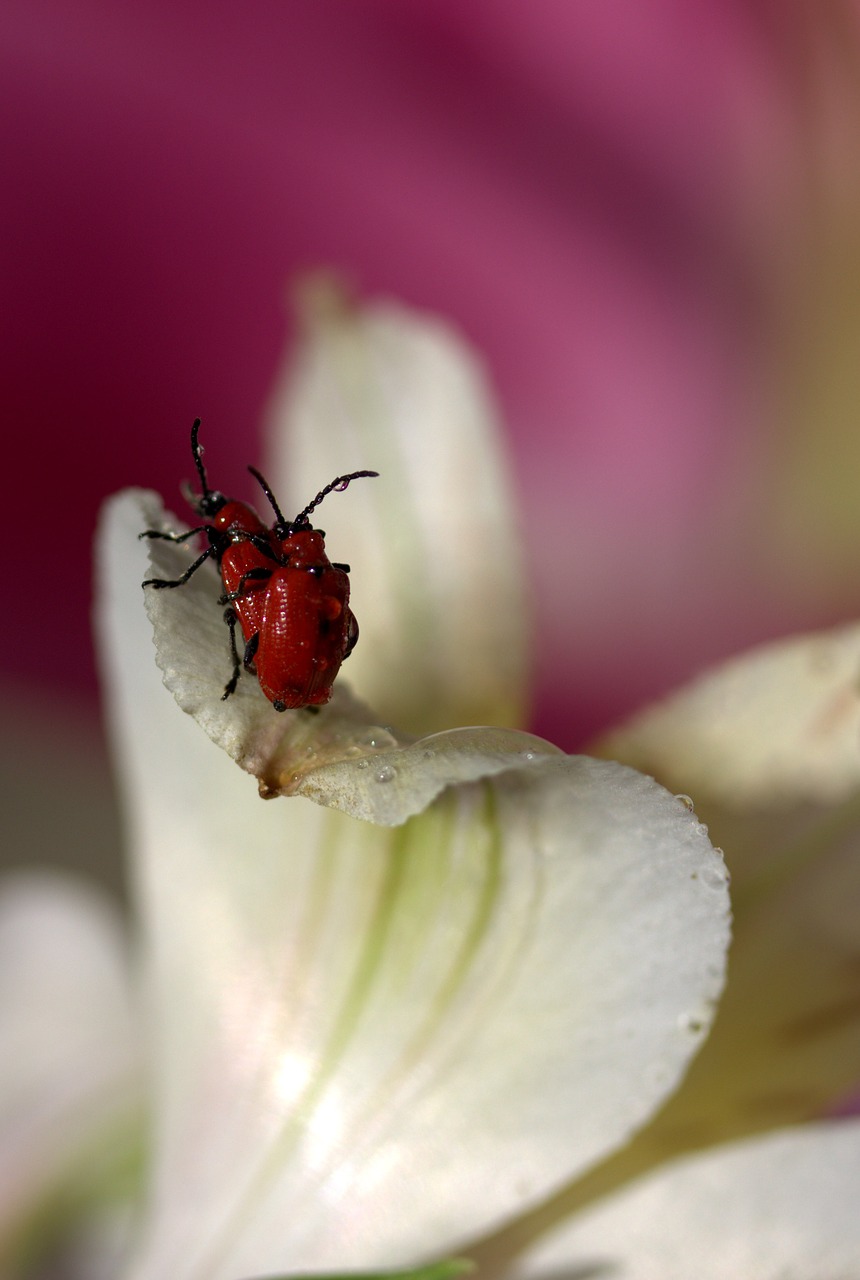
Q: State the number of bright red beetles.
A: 2